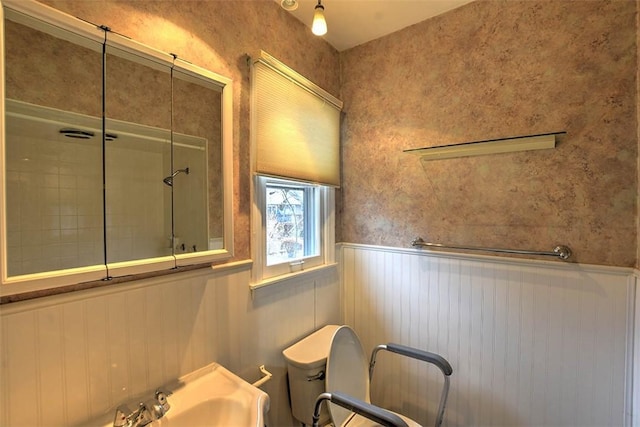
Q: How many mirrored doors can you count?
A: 3